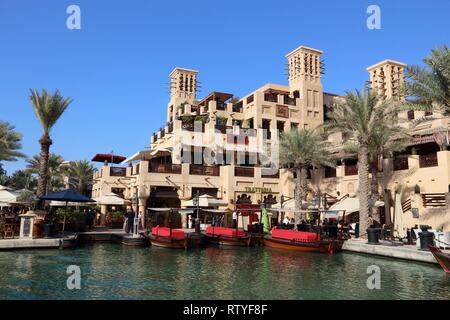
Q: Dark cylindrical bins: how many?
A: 2